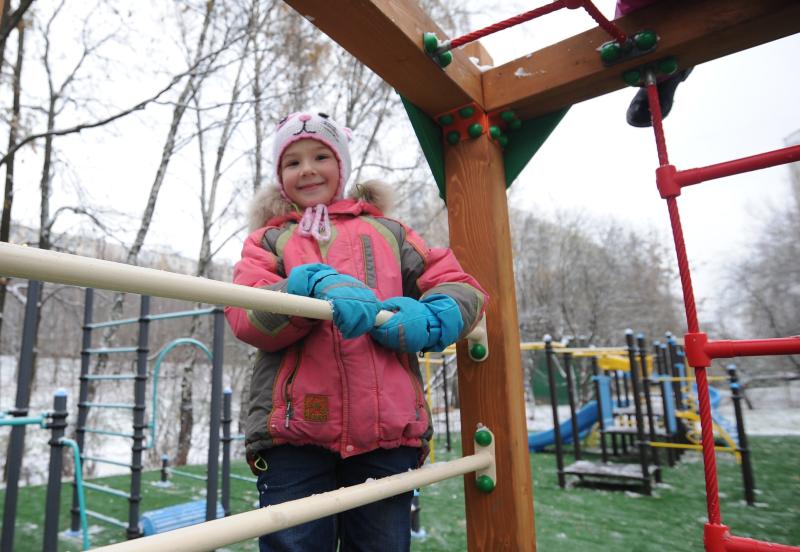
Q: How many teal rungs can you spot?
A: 8